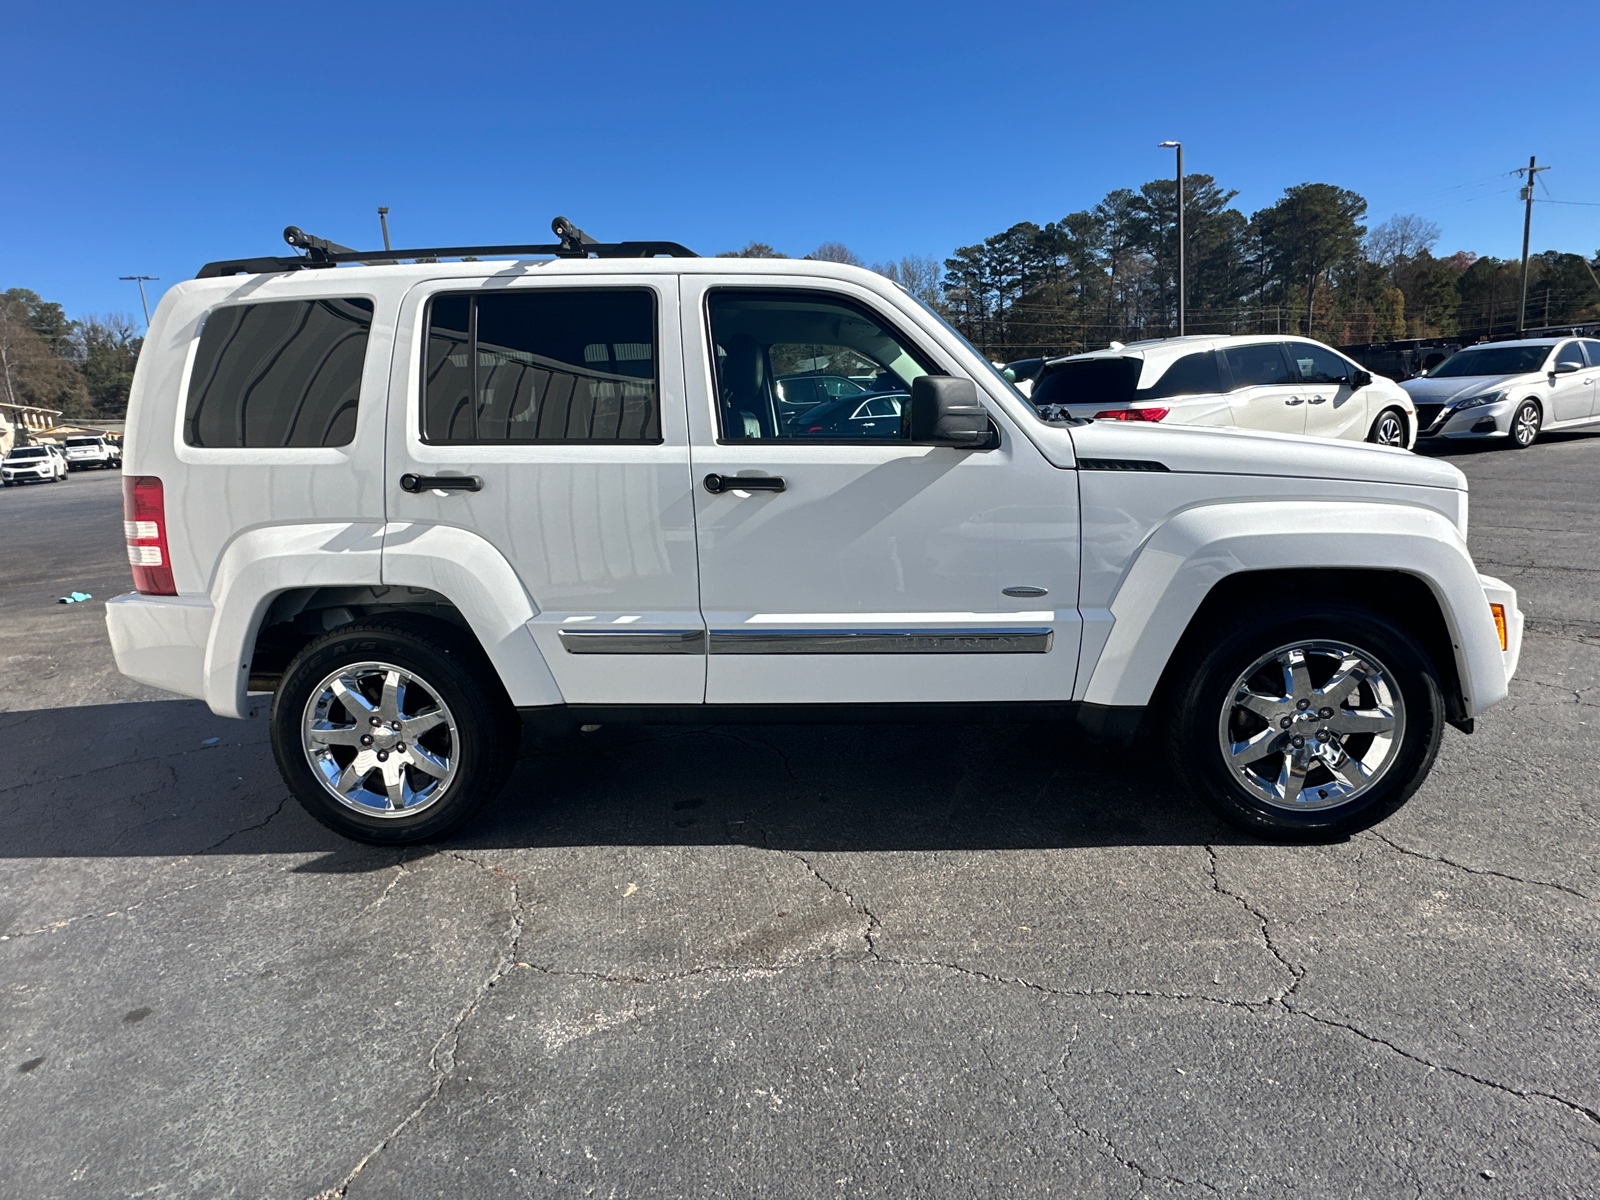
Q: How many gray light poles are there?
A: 3